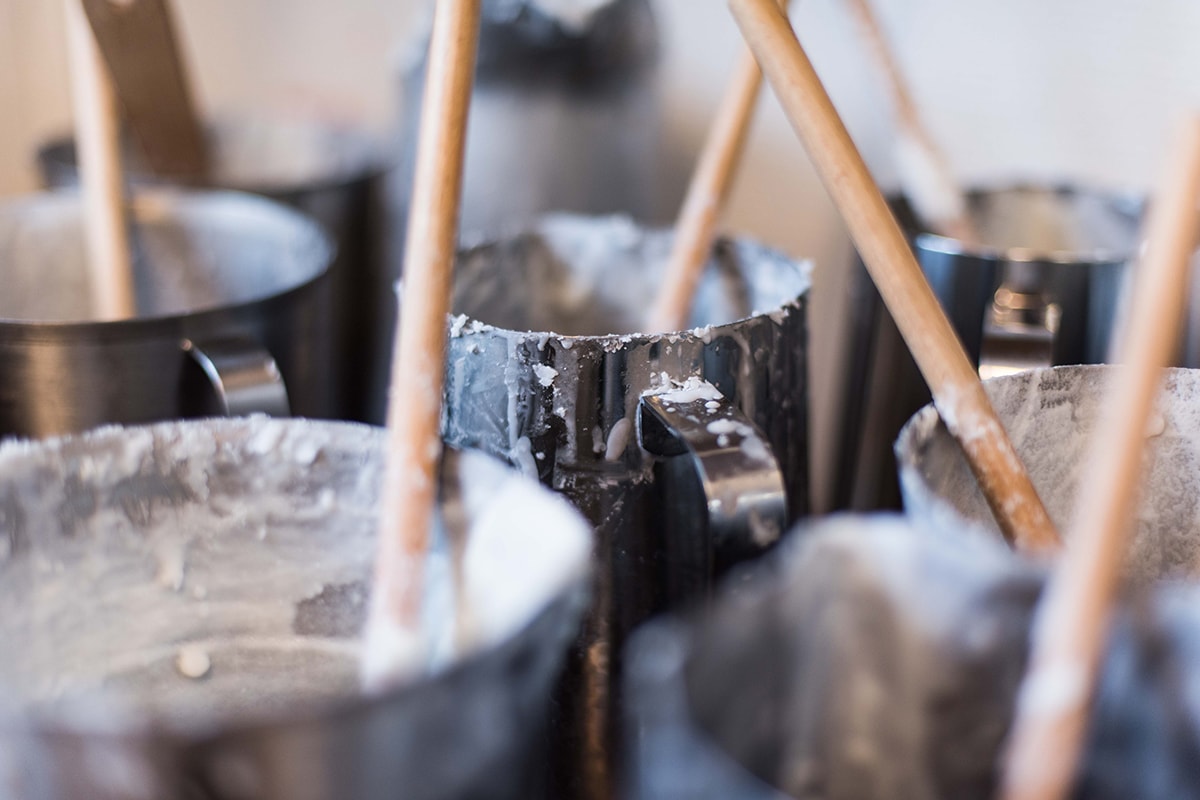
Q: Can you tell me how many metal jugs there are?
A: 8